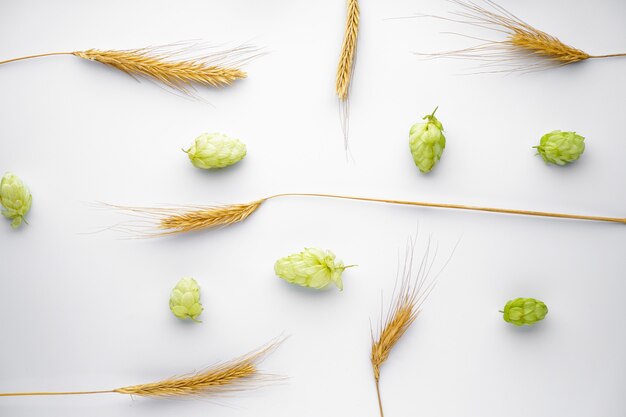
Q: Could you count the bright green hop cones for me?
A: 7